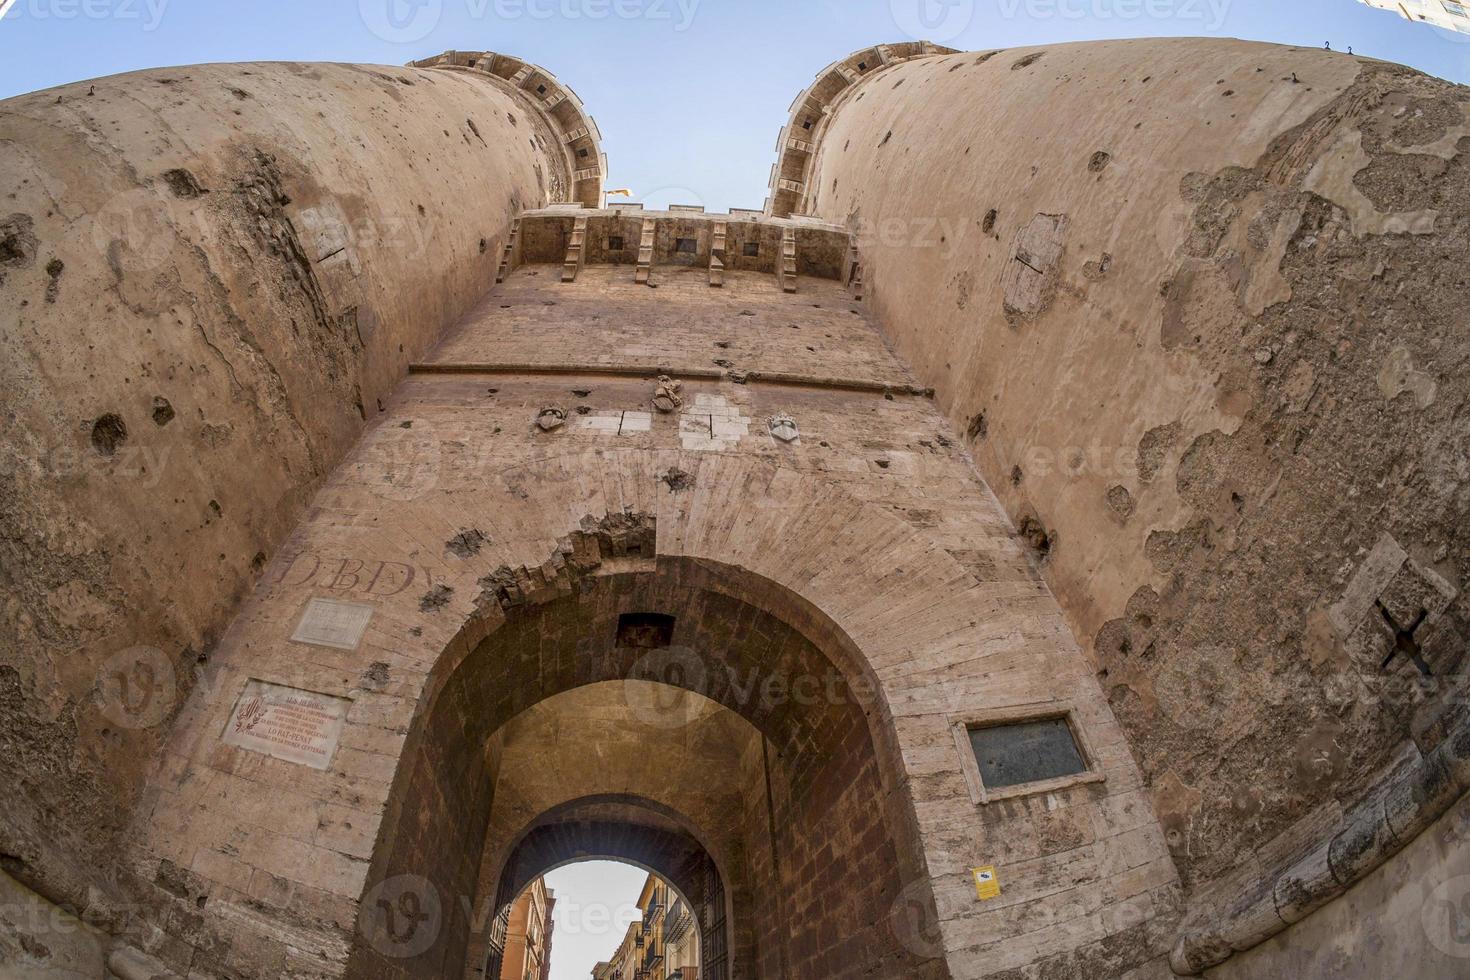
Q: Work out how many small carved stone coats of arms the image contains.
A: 3